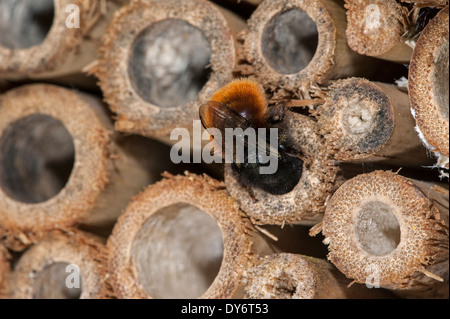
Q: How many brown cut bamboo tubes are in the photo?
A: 12